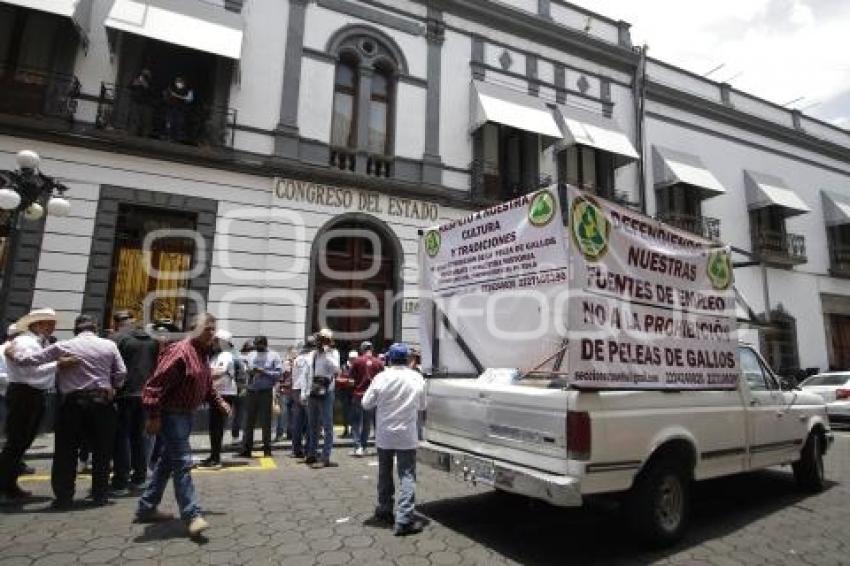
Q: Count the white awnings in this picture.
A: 7